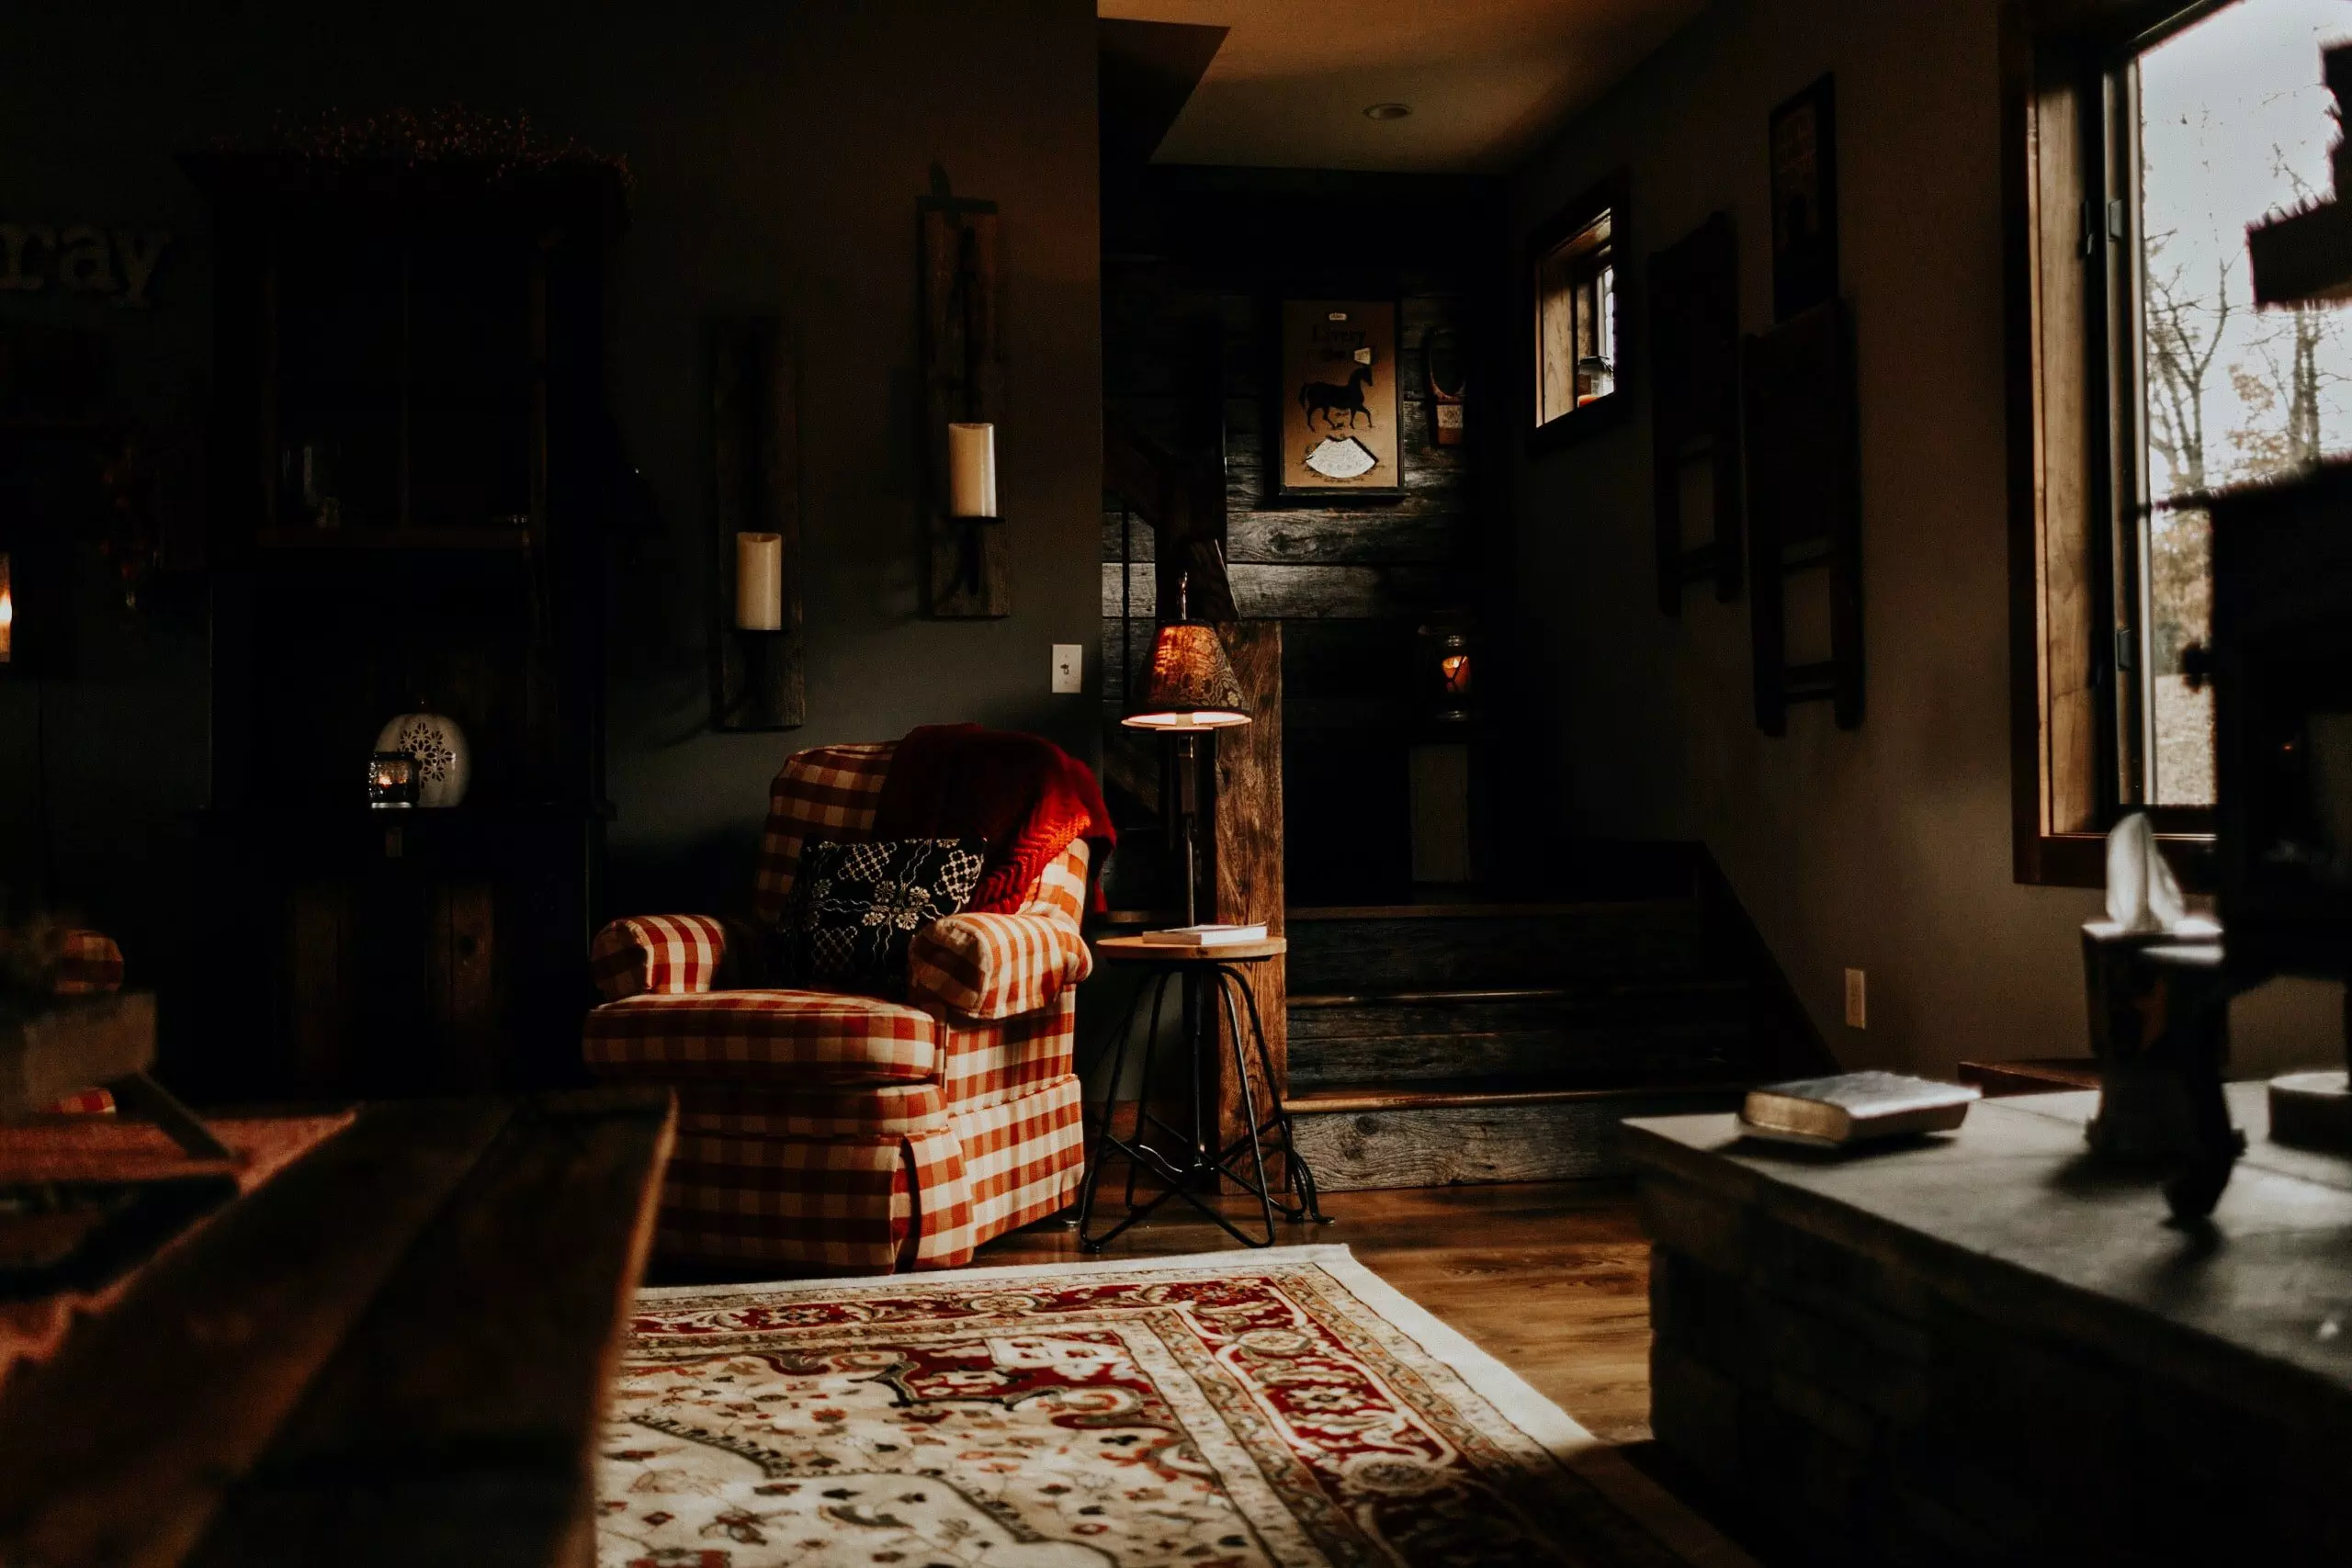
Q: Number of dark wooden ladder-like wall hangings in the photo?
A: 2